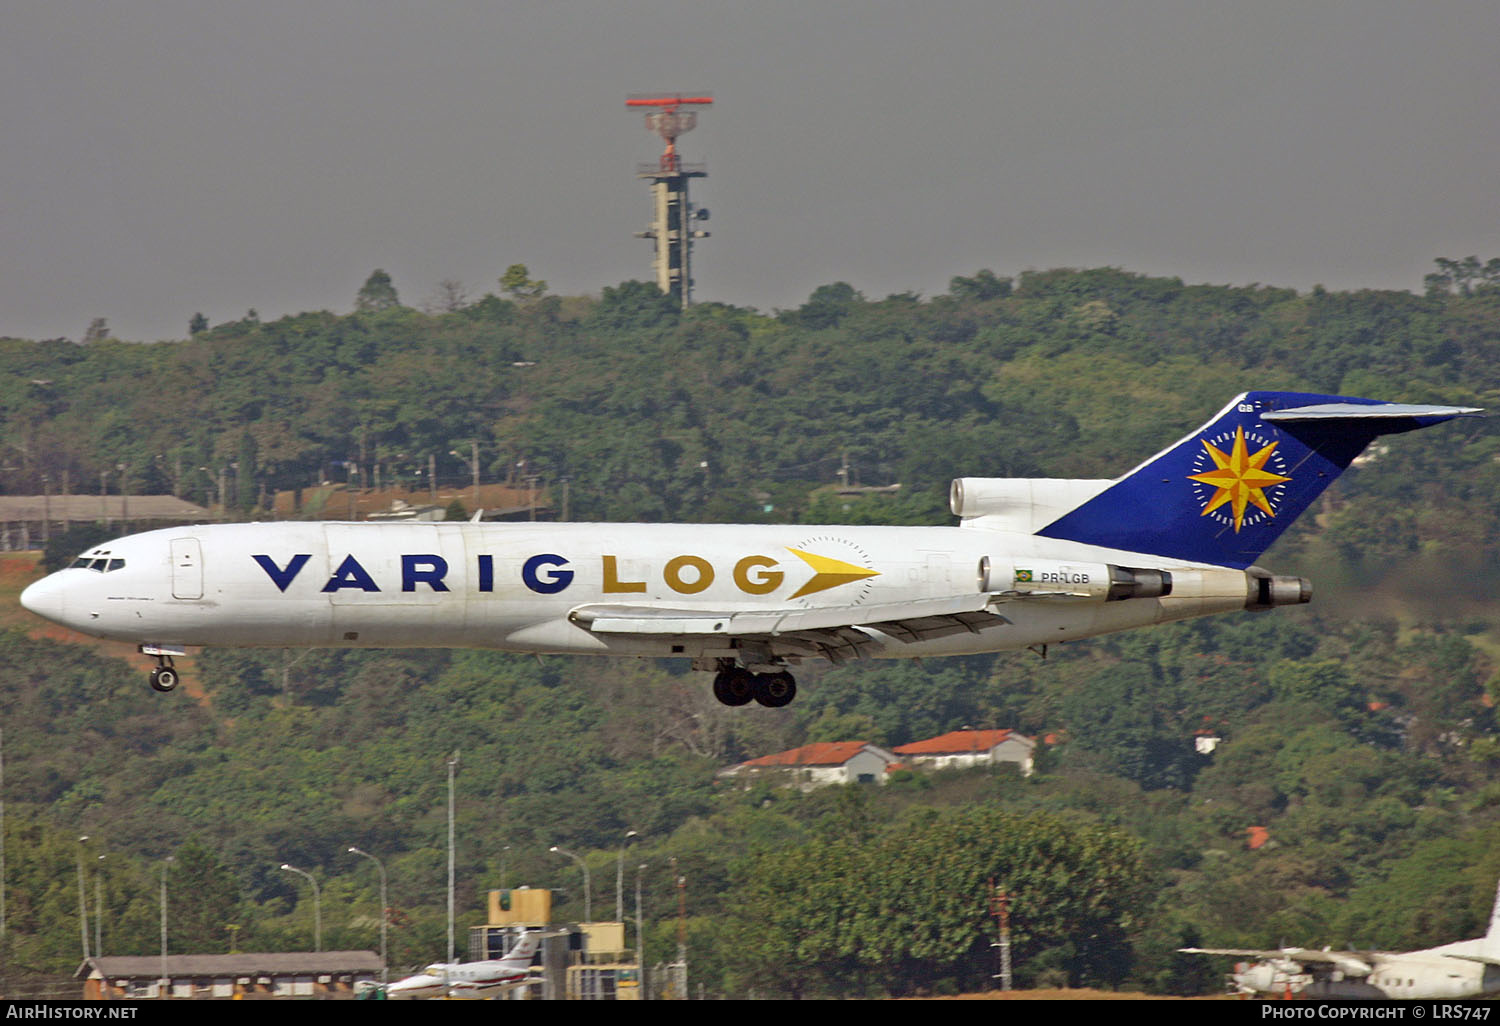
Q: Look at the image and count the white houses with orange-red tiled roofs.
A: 2